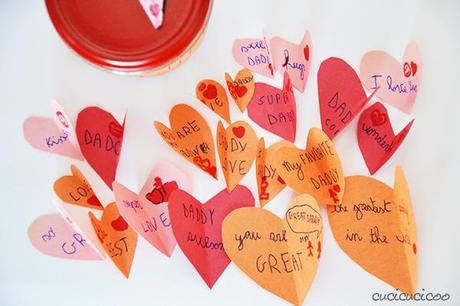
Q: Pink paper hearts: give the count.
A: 6